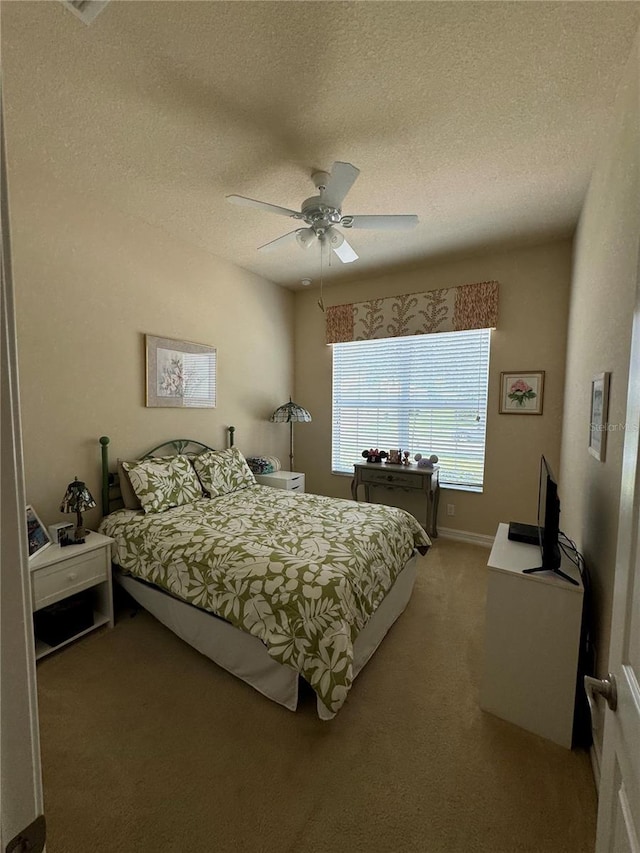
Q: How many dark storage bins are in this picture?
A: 1